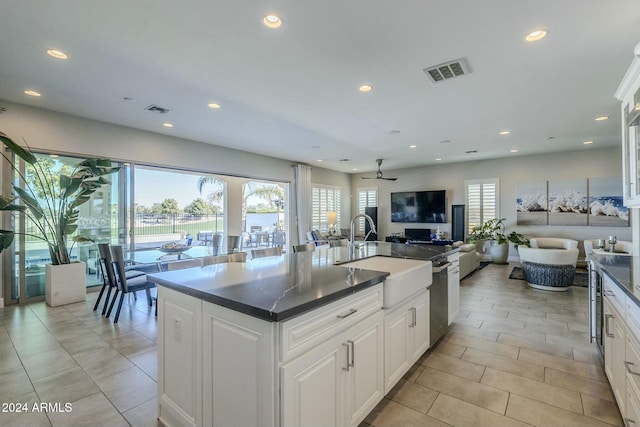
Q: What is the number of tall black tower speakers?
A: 2